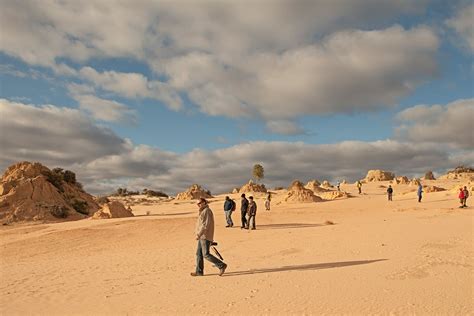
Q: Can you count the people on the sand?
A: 11